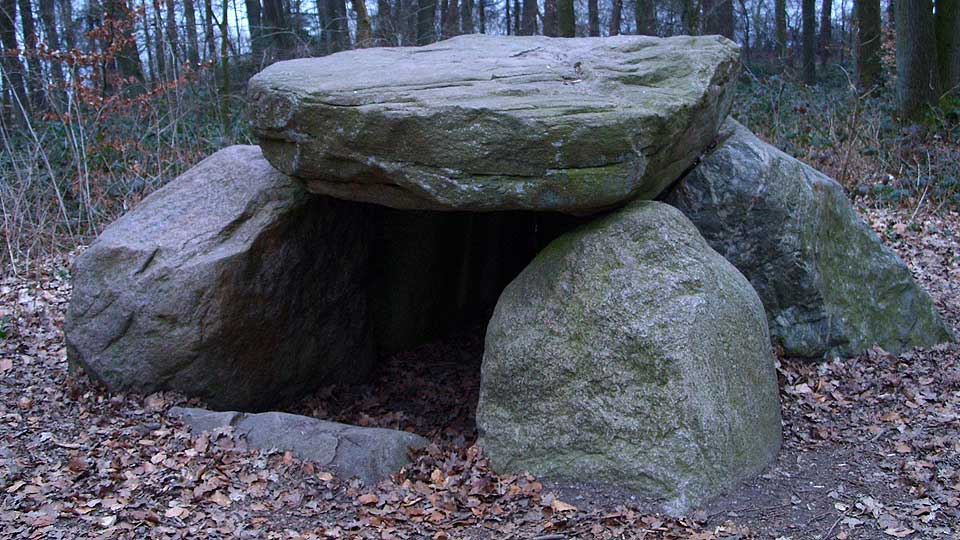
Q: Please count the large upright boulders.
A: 3